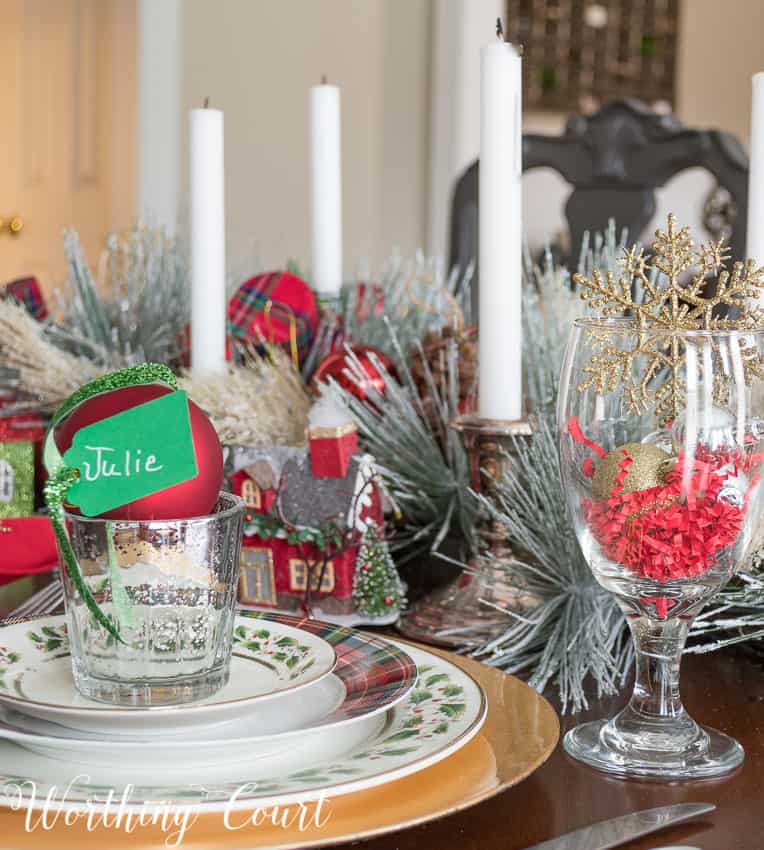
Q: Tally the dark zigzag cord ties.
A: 0